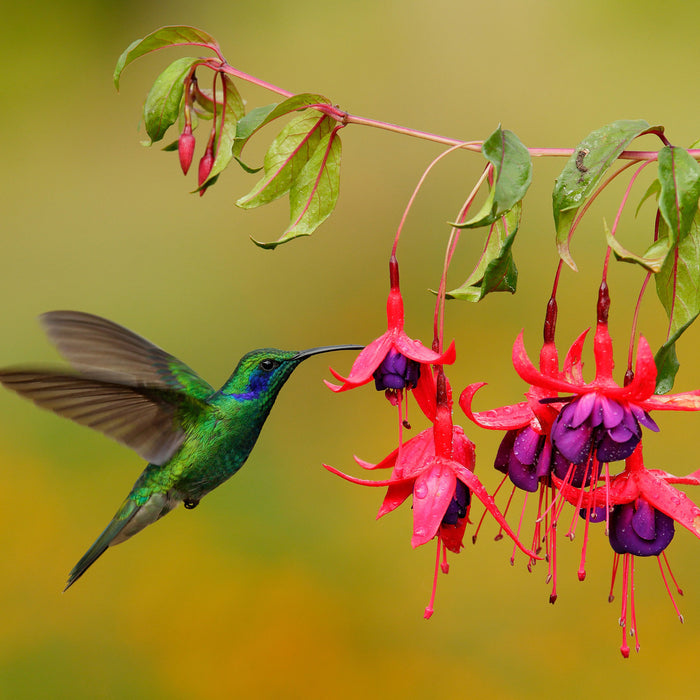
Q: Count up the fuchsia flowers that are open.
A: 5